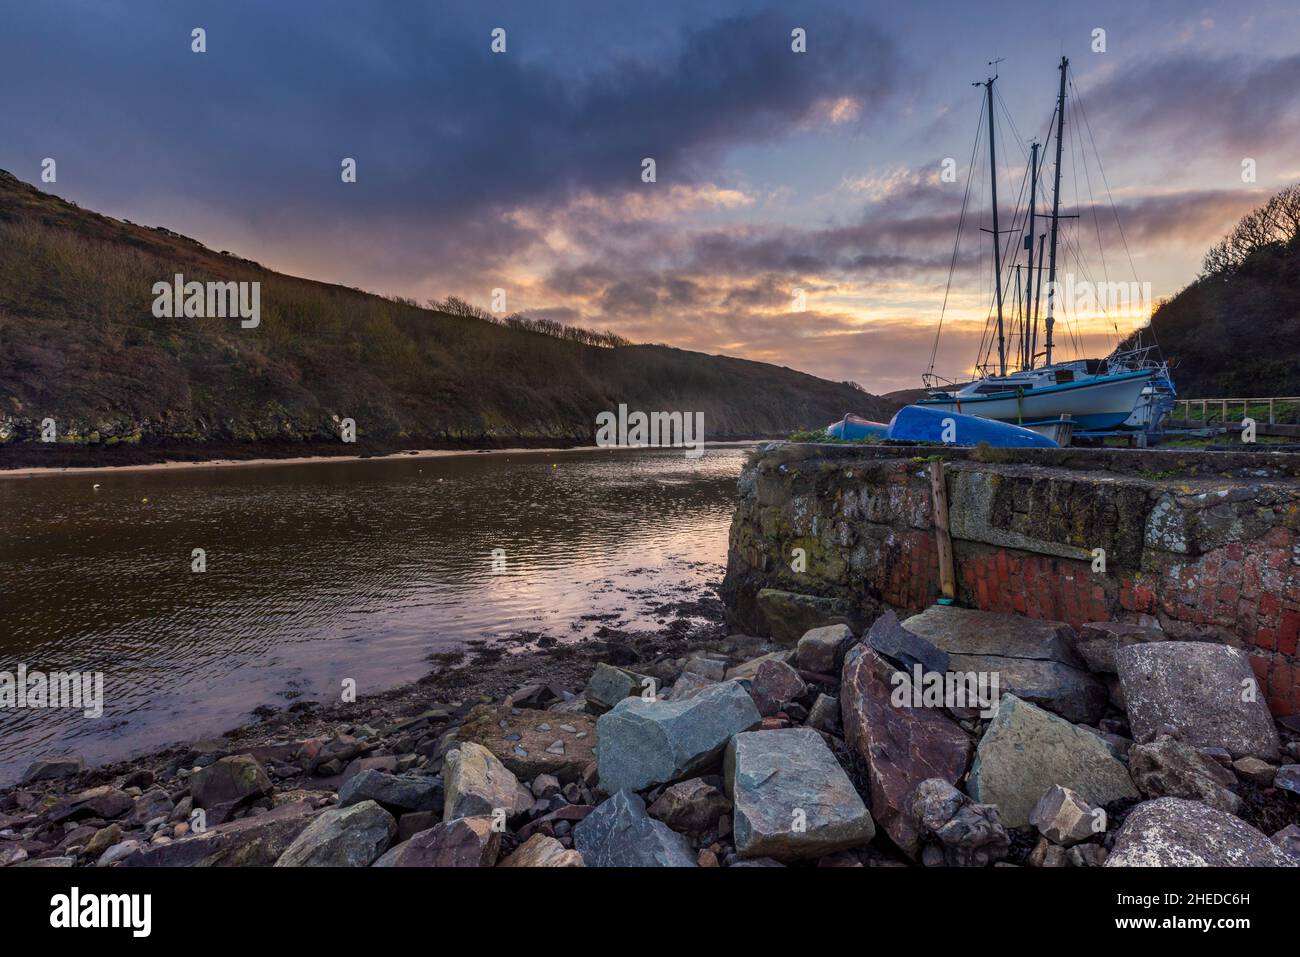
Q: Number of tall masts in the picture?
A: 3